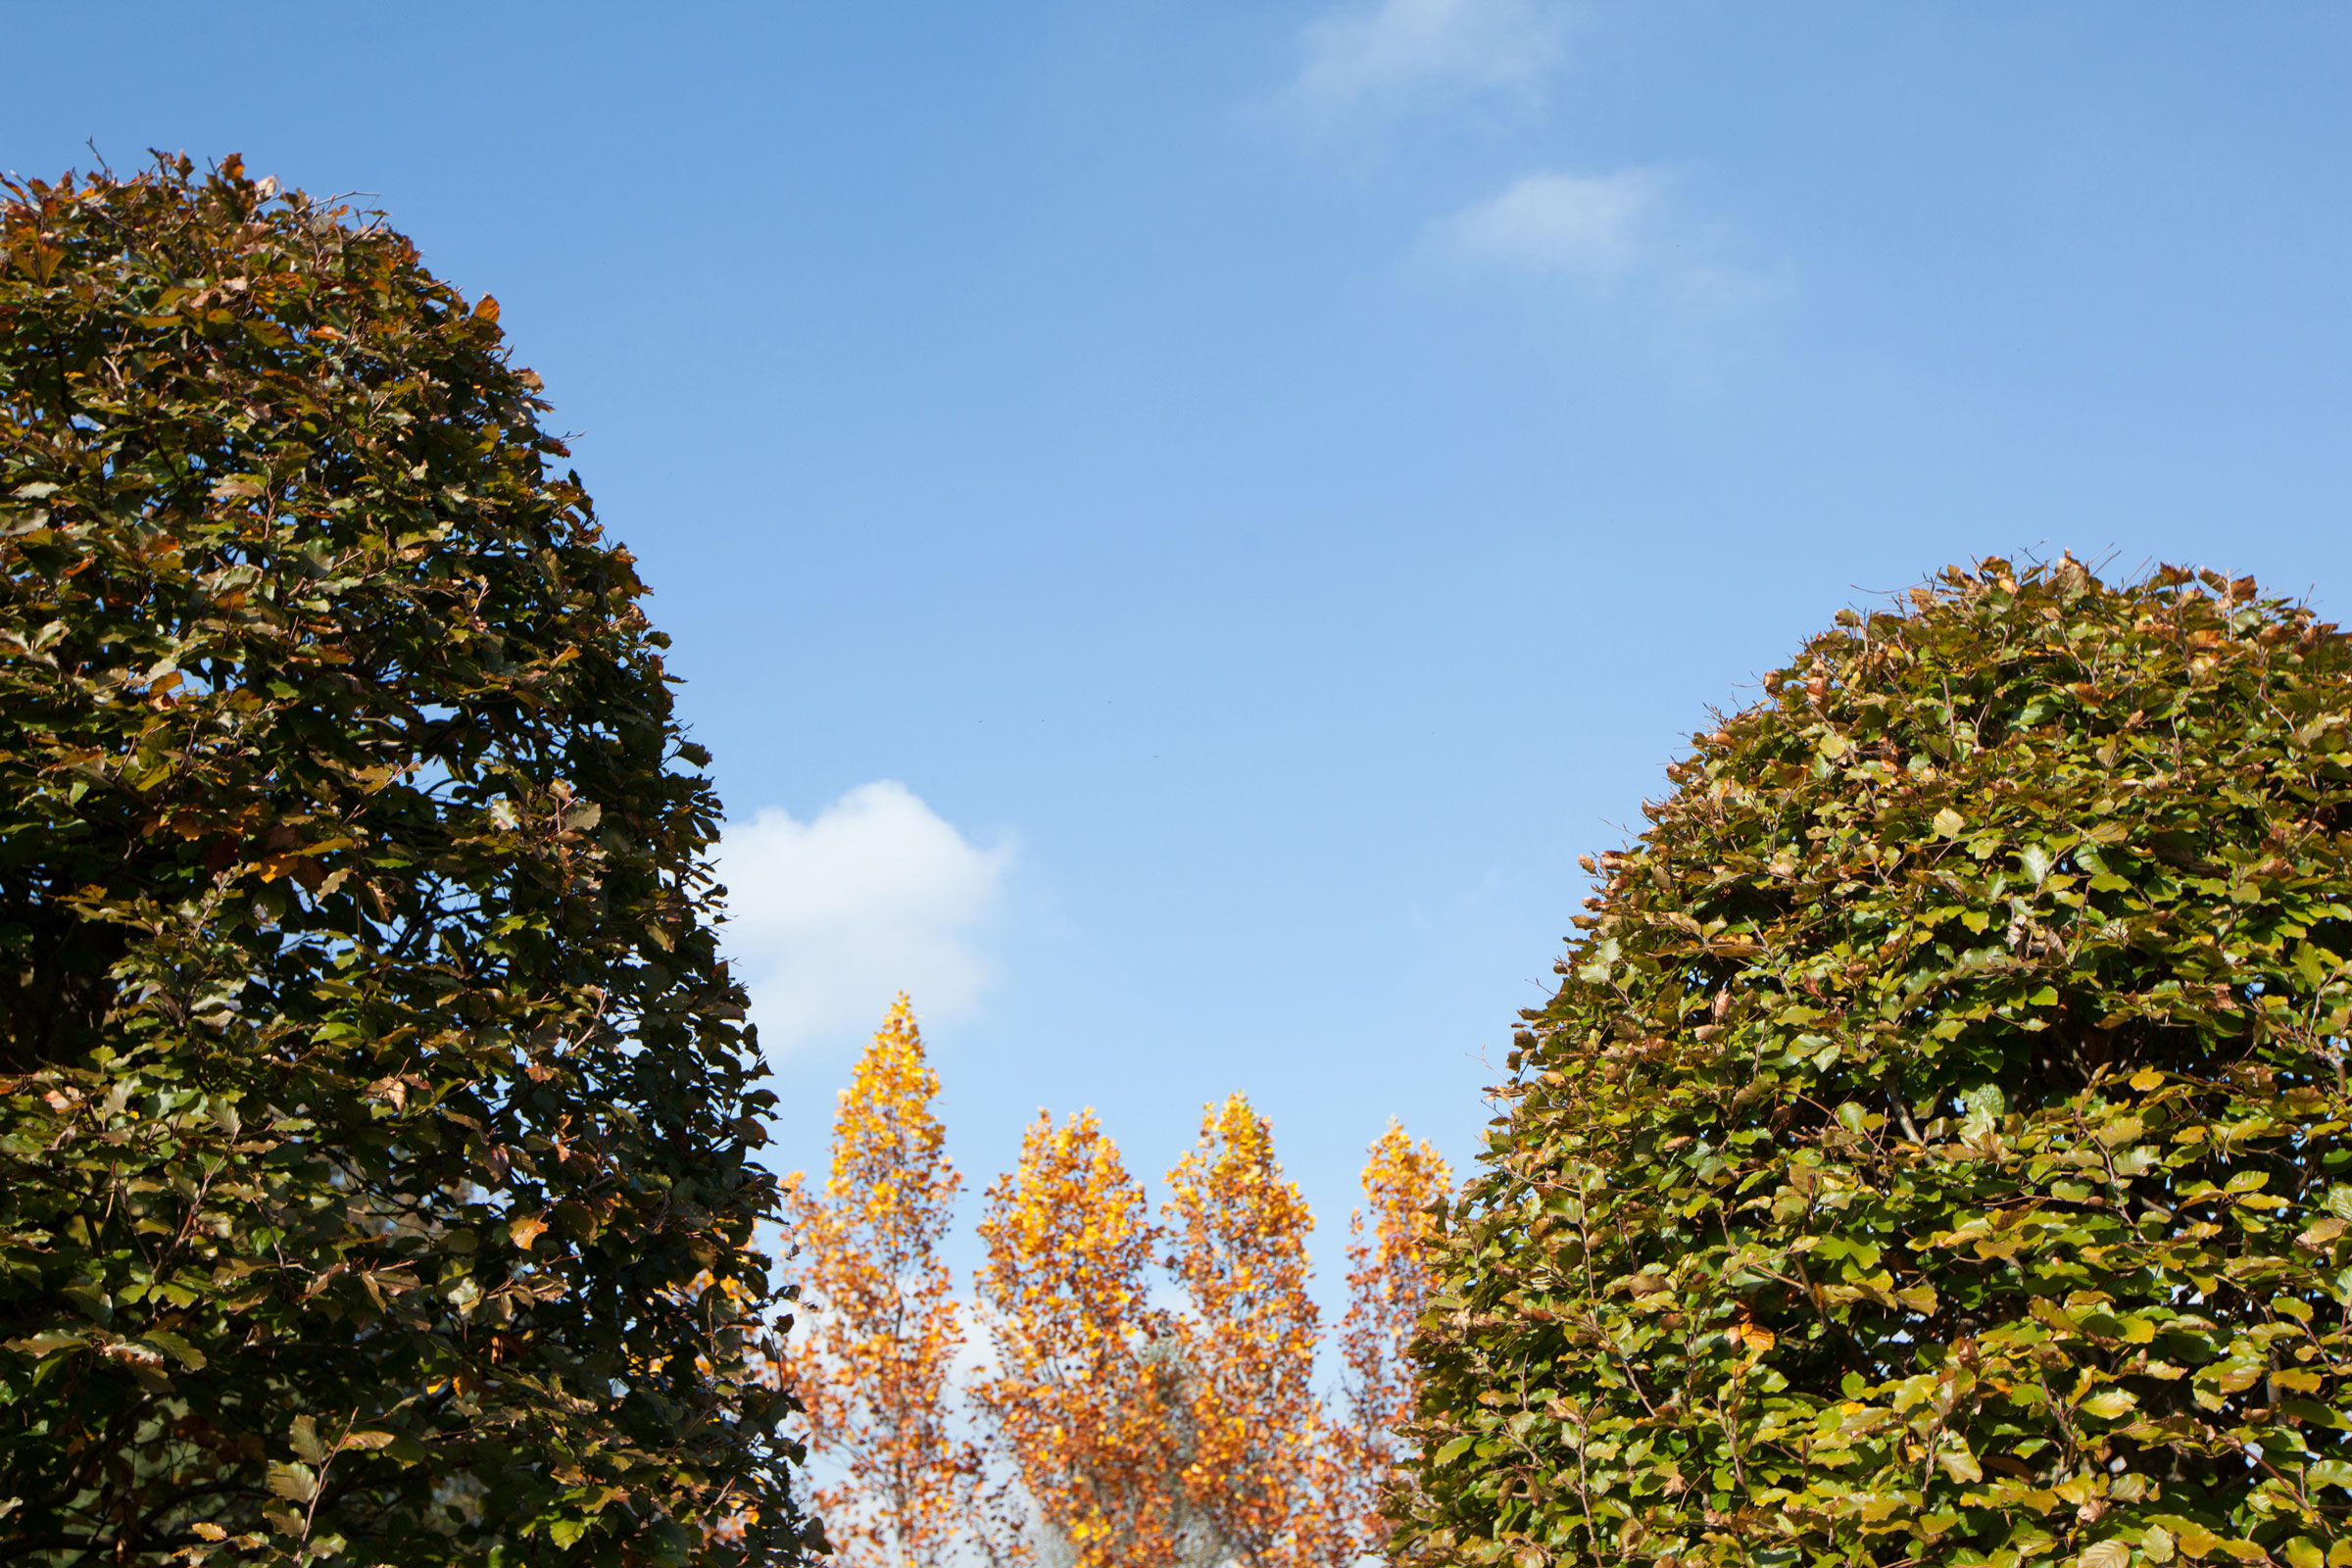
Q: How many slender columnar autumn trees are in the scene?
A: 4